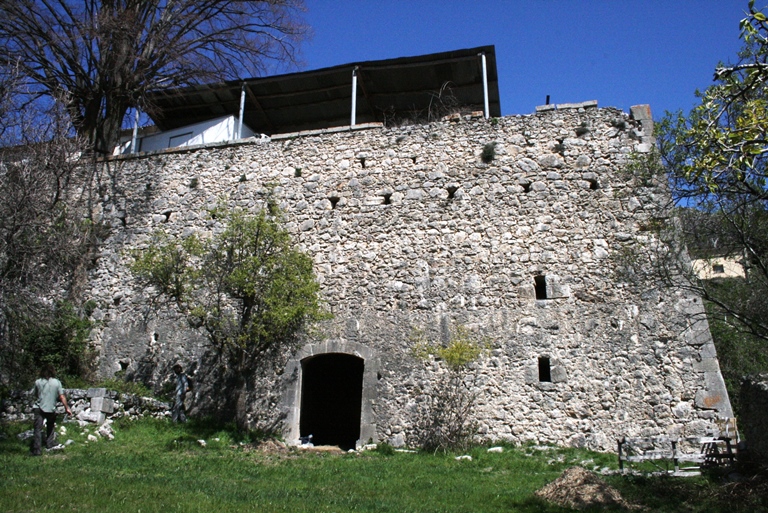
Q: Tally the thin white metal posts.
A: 4